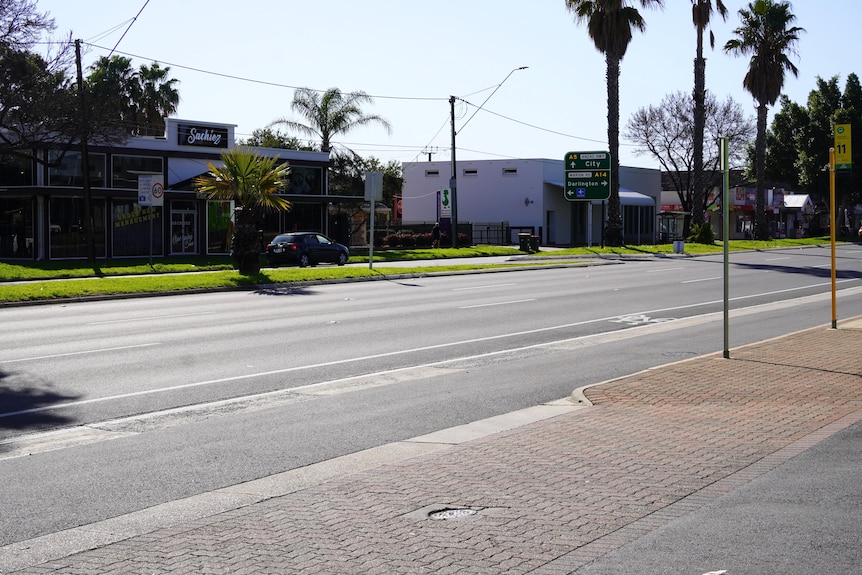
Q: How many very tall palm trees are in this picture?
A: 3